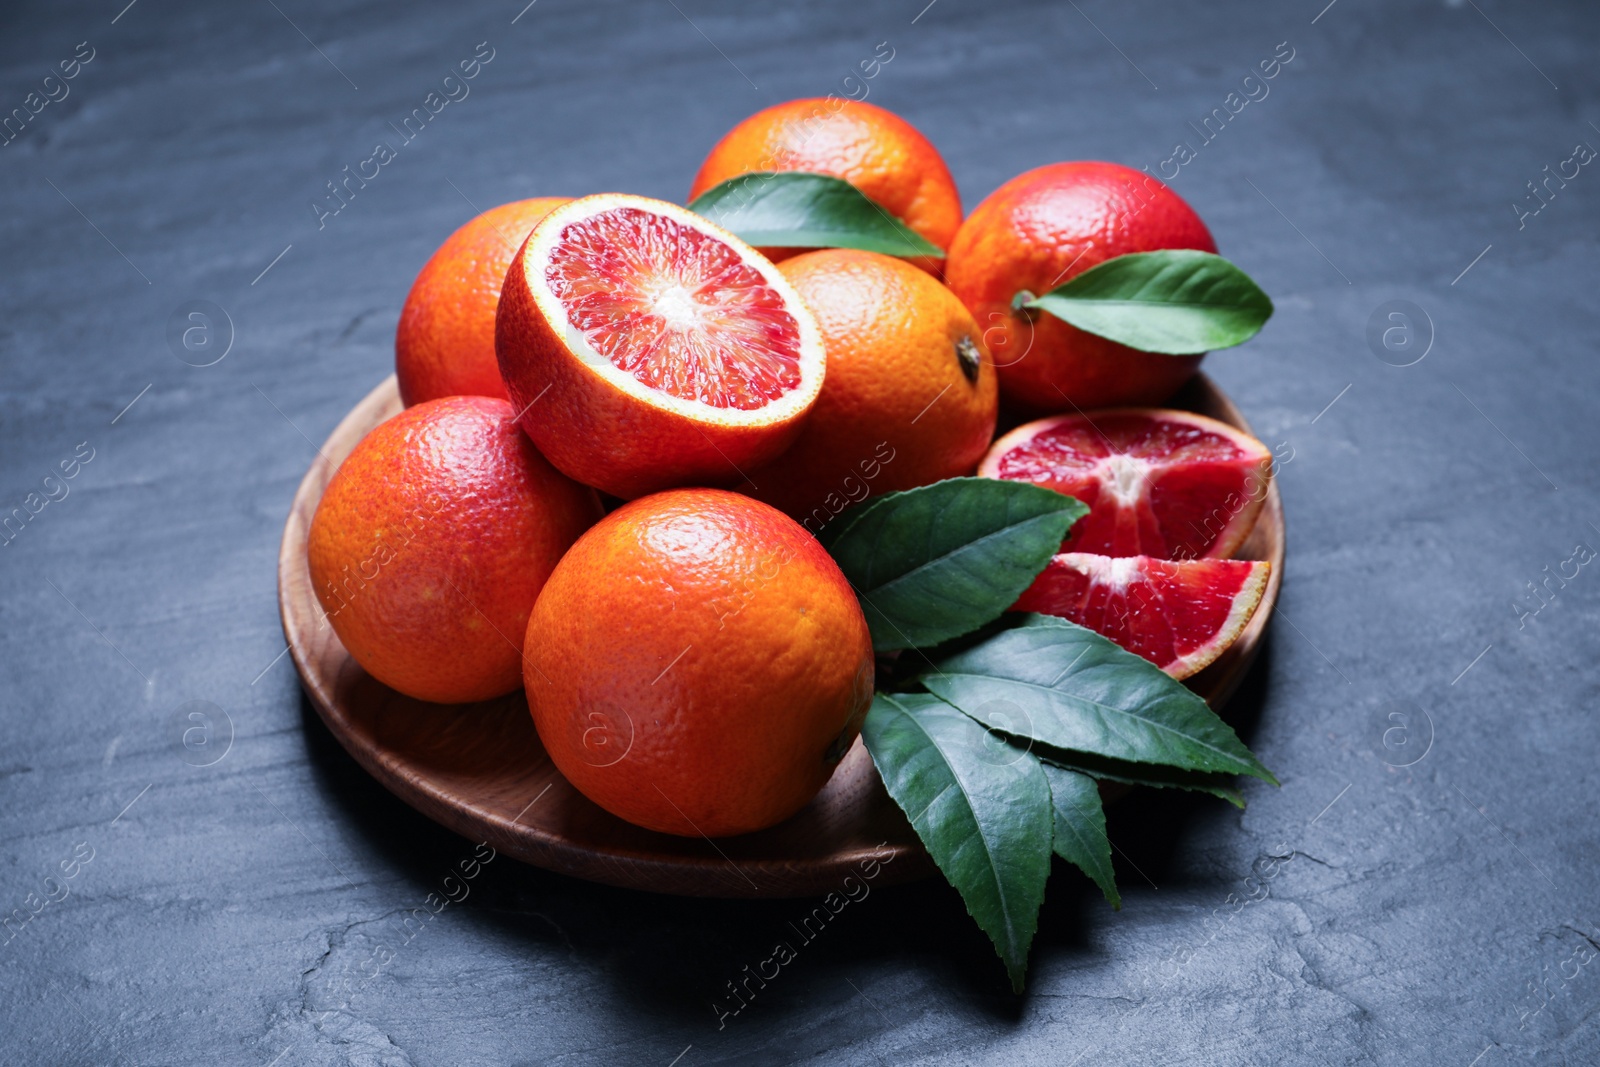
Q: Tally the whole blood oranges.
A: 6